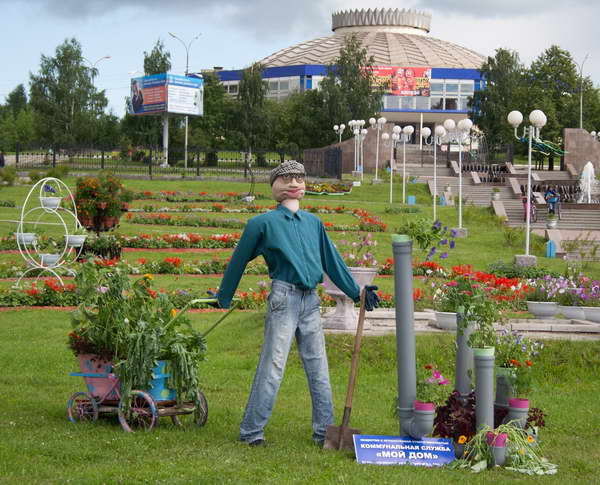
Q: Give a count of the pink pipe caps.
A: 3